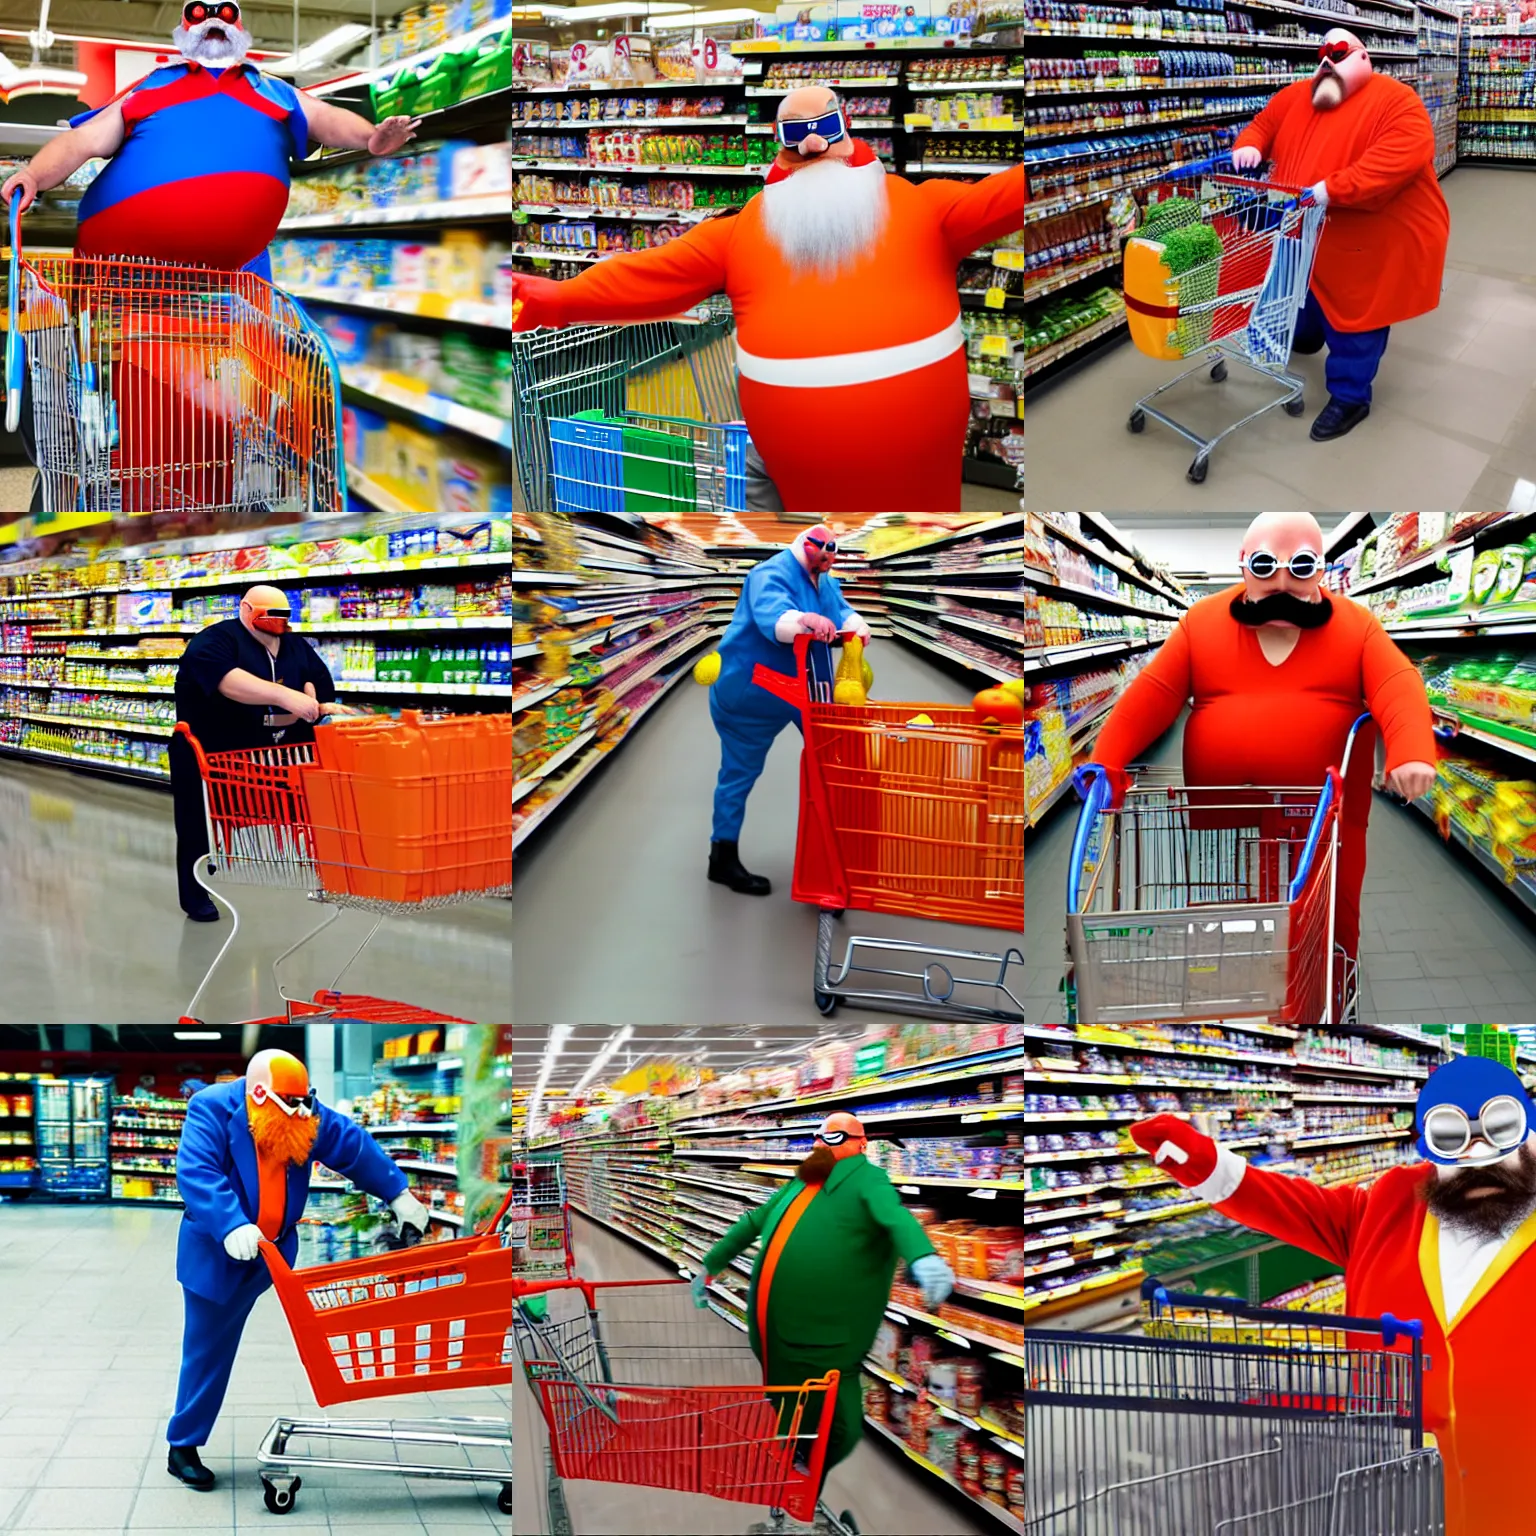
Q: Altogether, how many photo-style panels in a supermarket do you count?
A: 9